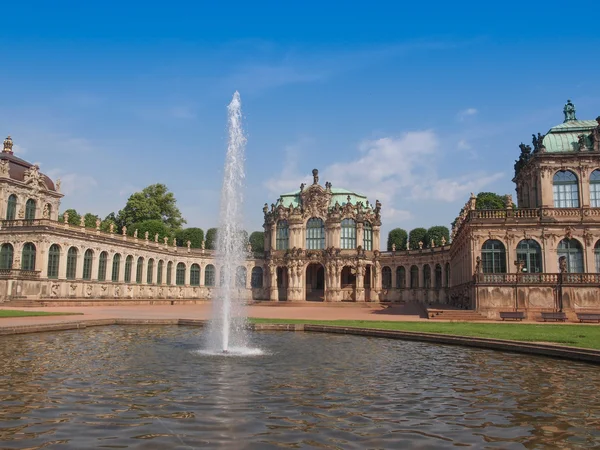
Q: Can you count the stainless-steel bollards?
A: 0